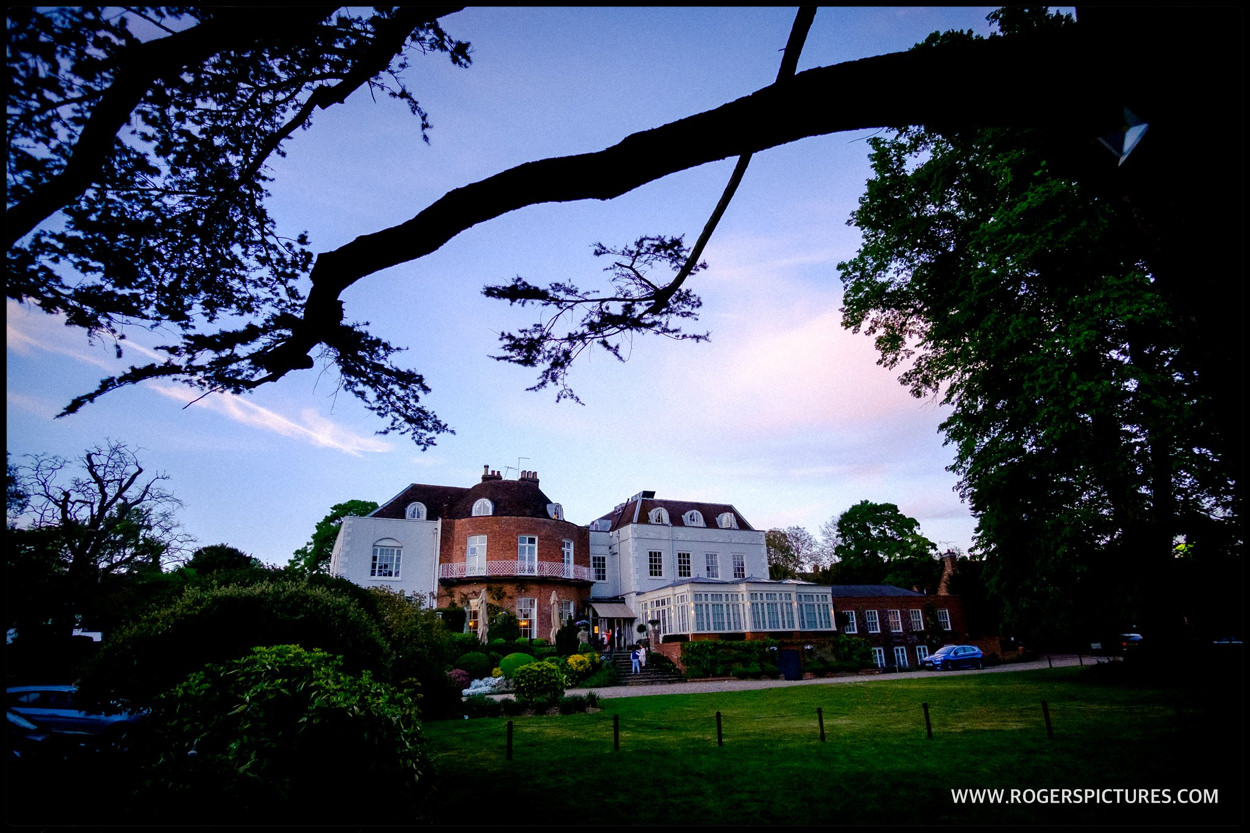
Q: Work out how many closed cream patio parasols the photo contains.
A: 2